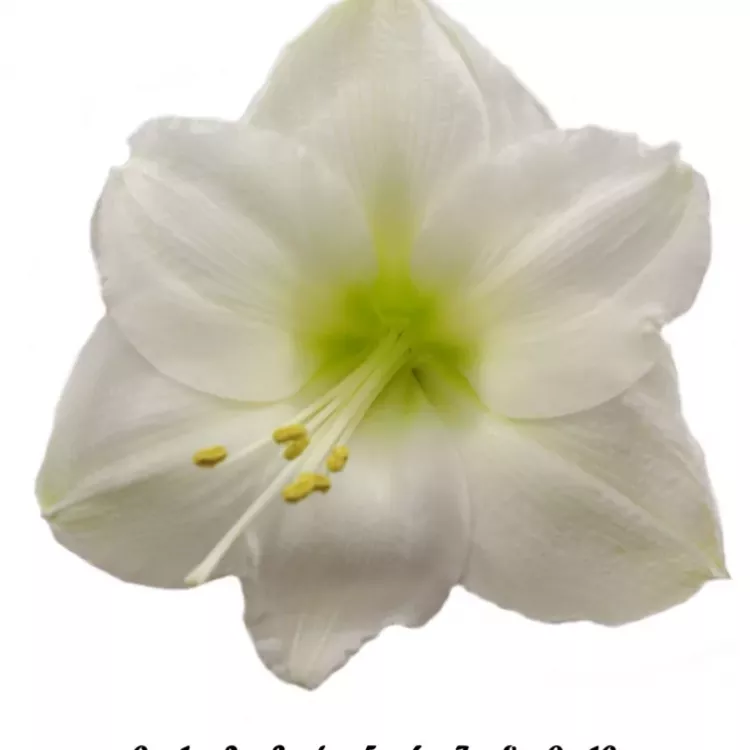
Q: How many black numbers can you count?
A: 11